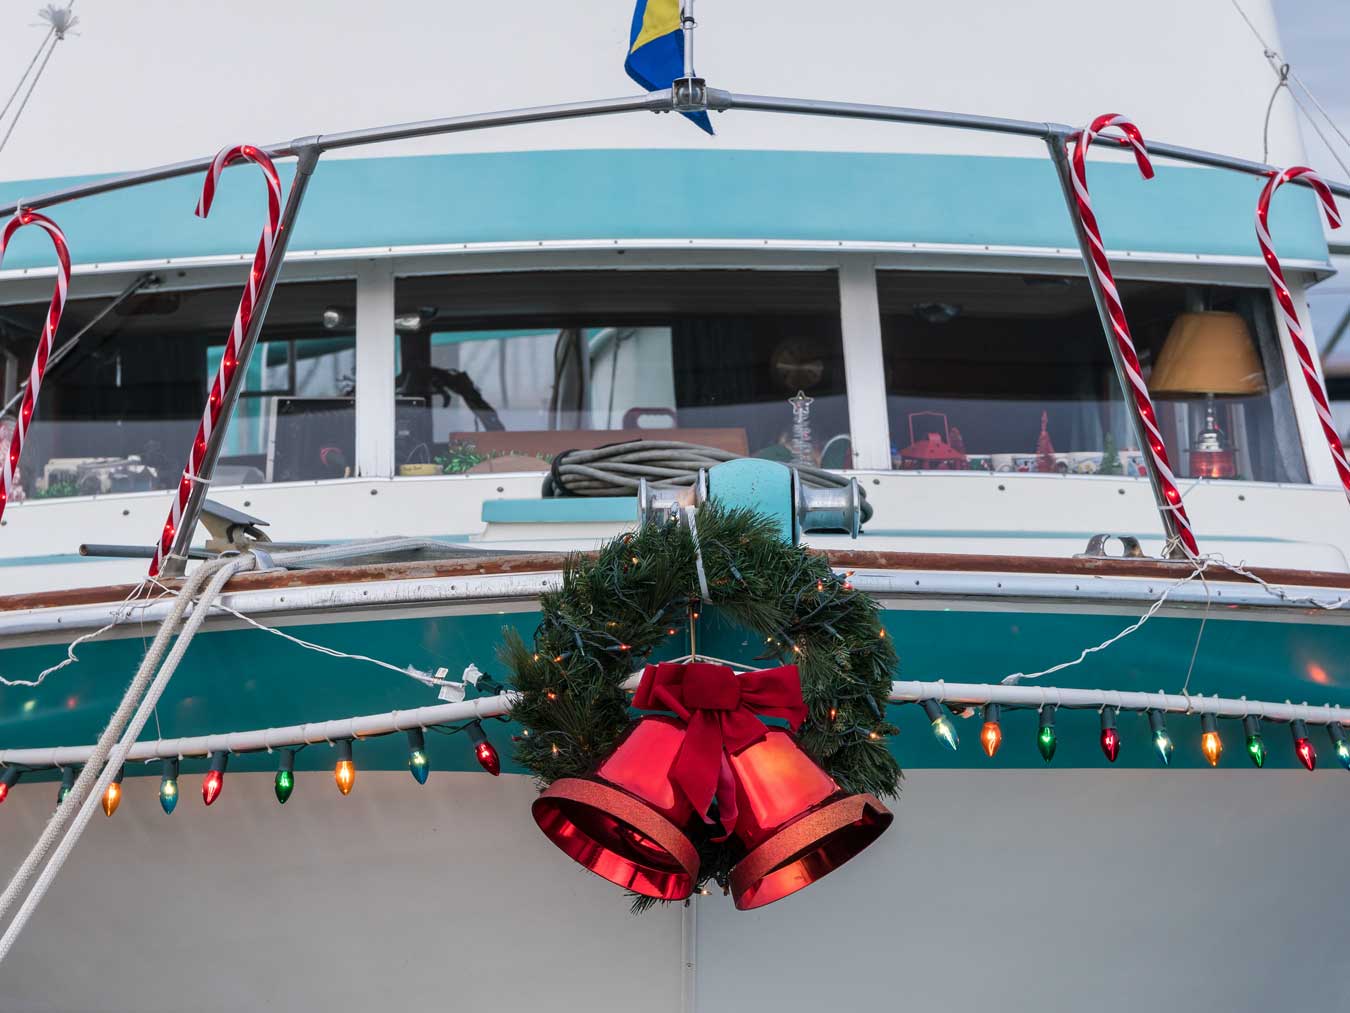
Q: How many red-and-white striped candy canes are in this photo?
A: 4